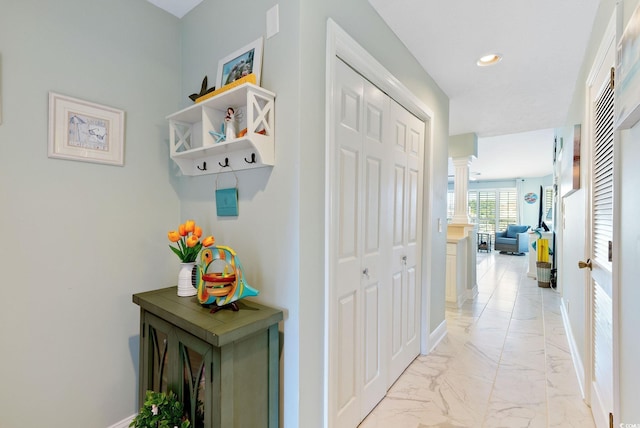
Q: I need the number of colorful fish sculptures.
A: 1